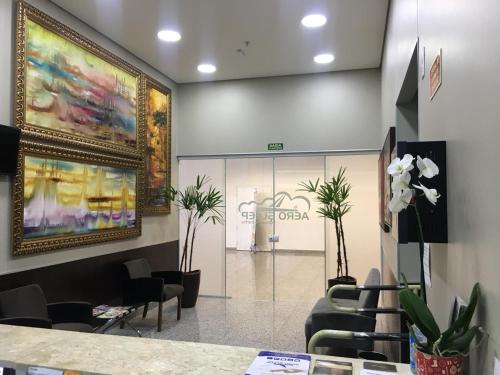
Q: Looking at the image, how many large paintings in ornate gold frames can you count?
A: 3